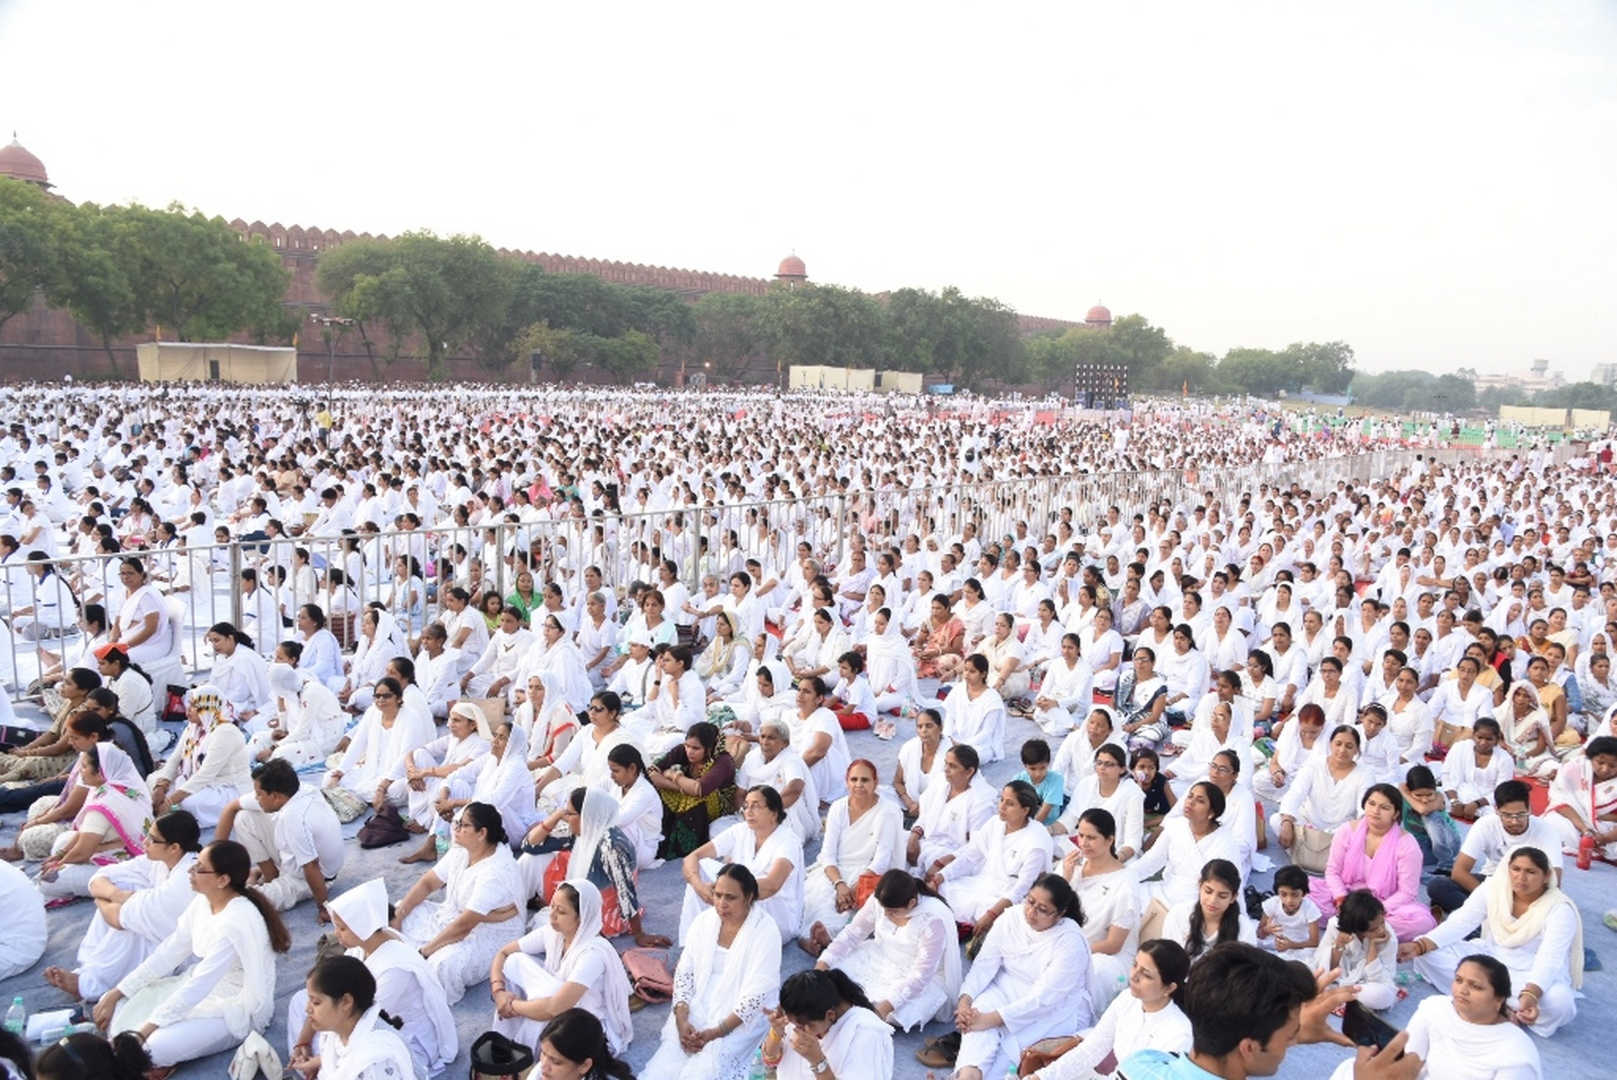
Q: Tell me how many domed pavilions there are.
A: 3